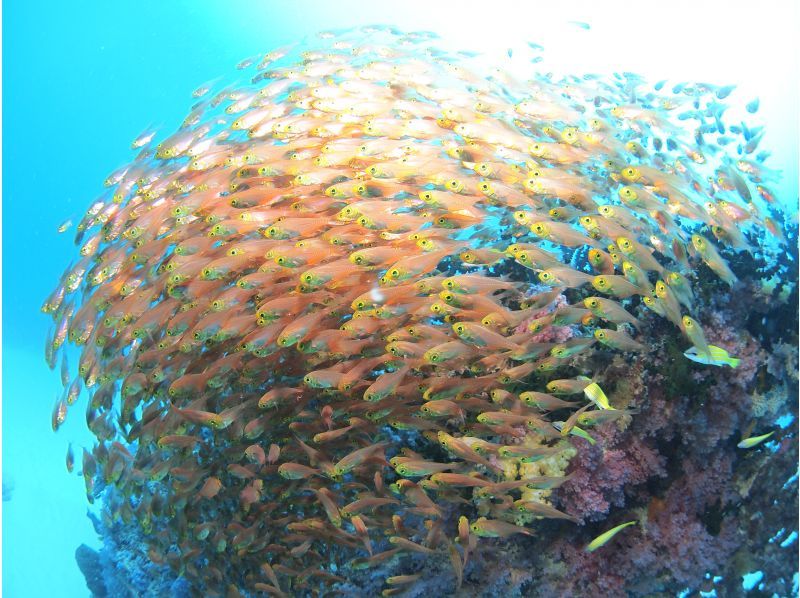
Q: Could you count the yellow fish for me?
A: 5